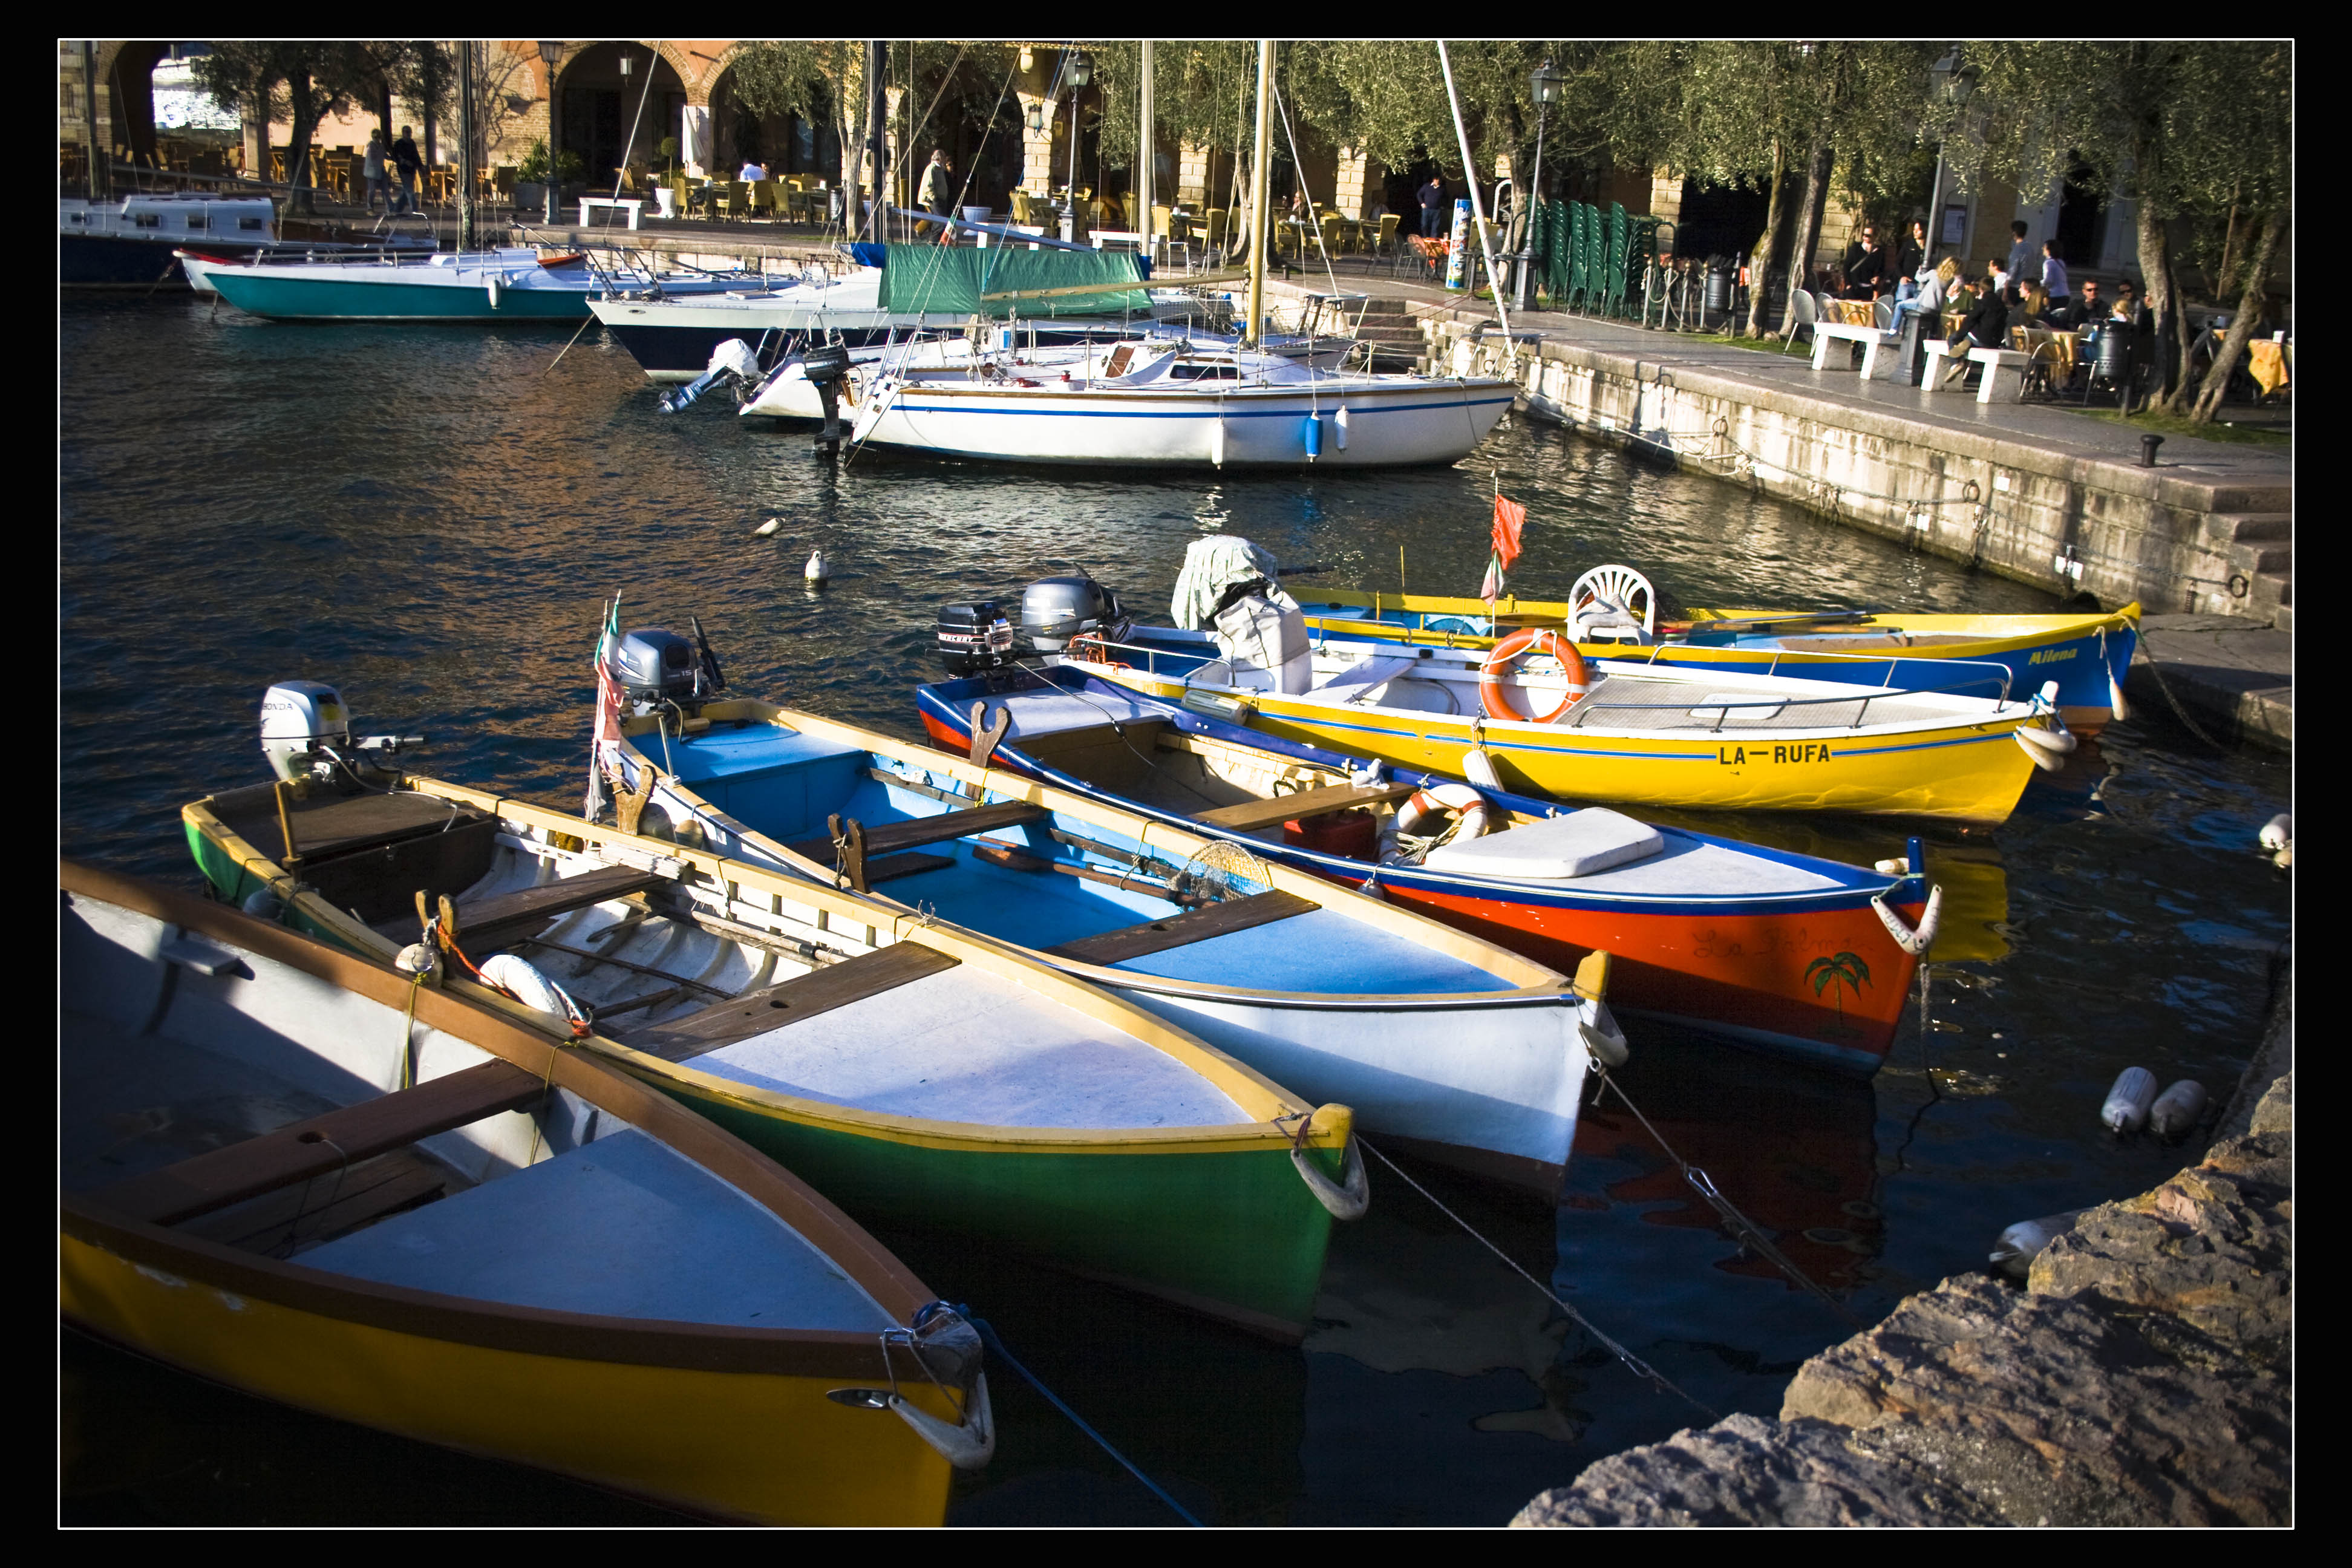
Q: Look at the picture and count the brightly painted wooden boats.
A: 6